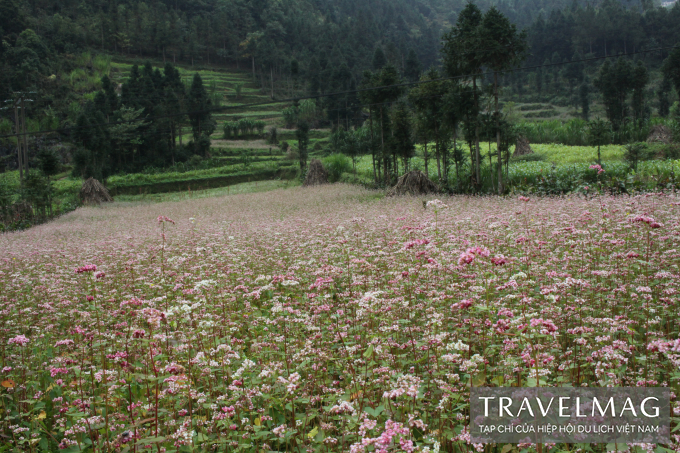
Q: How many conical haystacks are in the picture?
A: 5